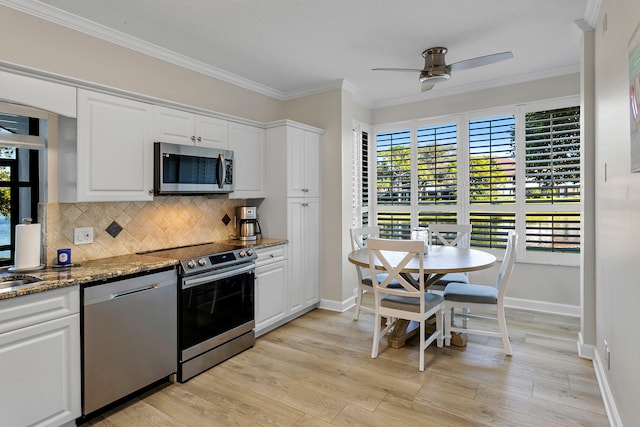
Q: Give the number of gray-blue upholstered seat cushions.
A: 4